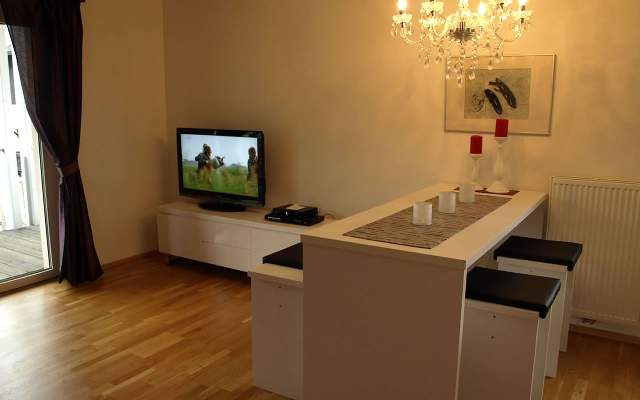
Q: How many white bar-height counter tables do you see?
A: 1